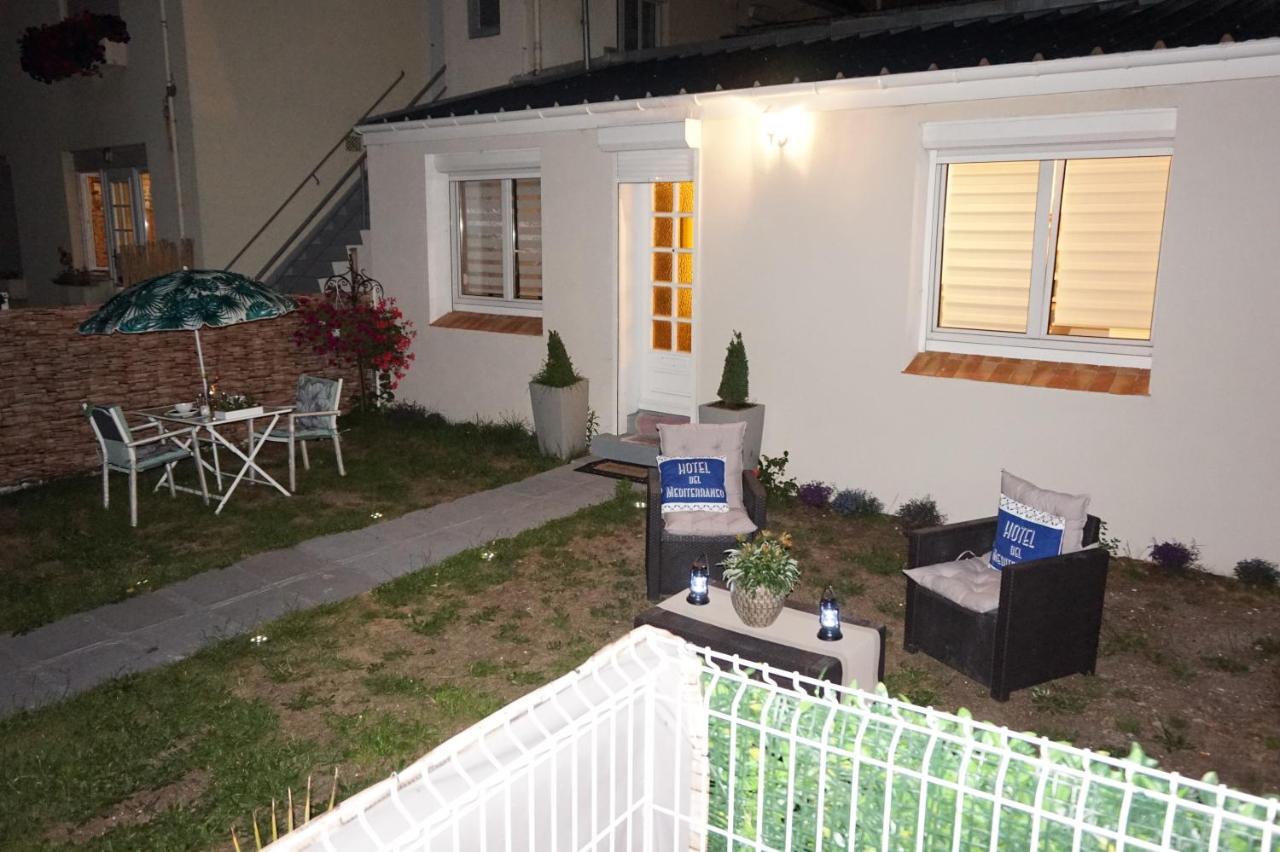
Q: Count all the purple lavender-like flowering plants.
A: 2